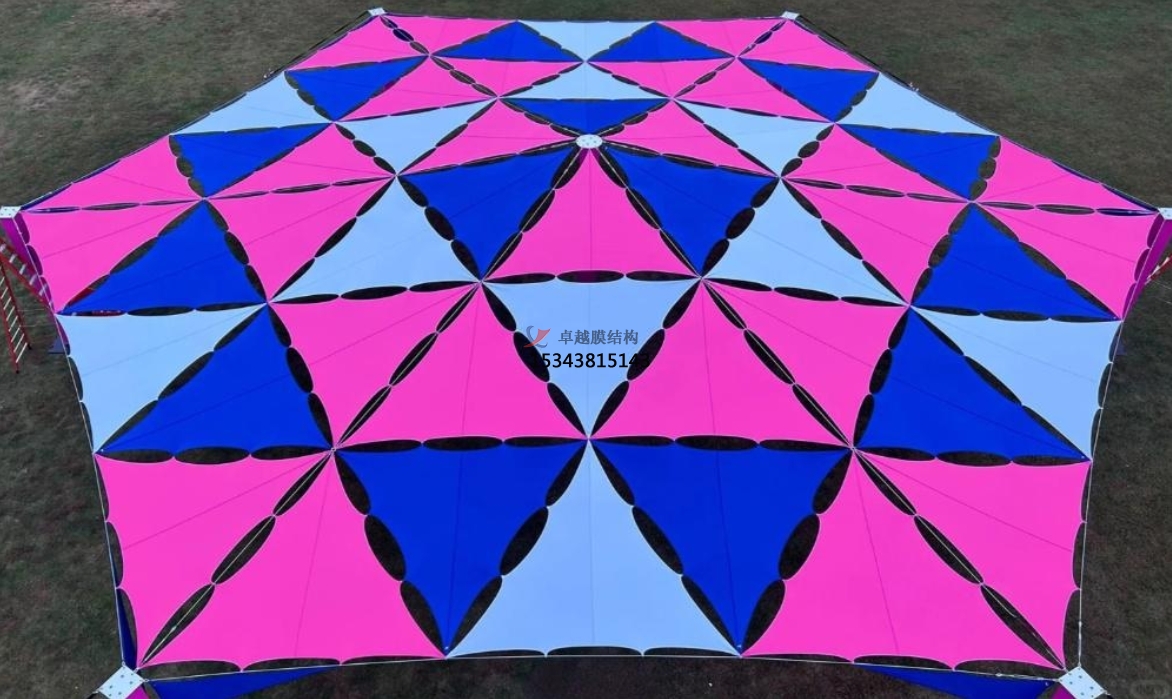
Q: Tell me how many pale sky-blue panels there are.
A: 12